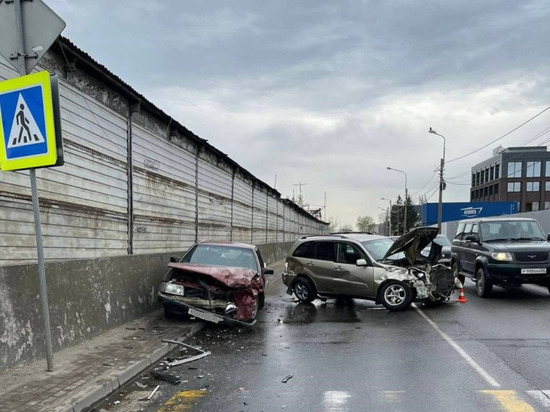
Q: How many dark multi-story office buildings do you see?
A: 1